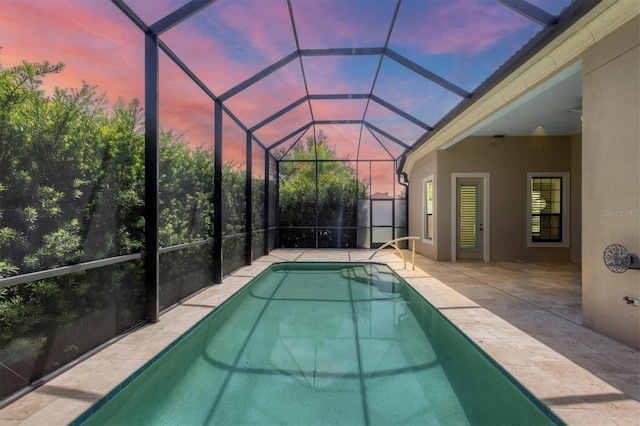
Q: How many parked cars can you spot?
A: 0